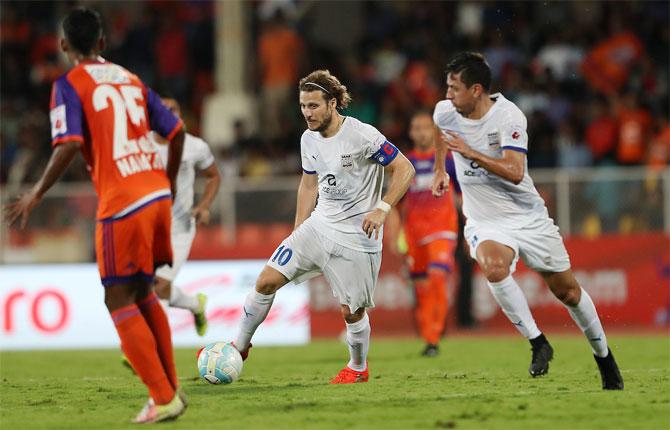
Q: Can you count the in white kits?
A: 3